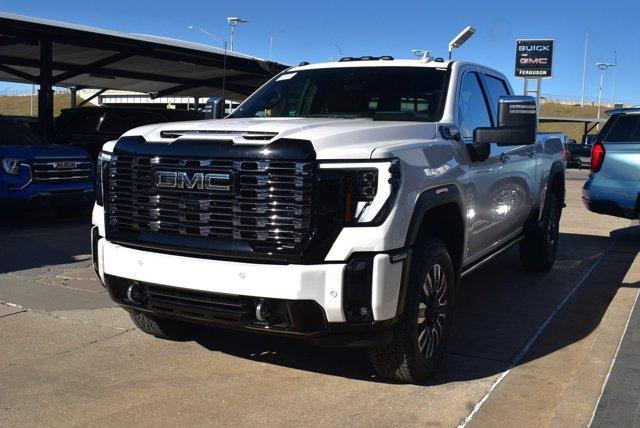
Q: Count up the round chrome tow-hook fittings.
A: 2